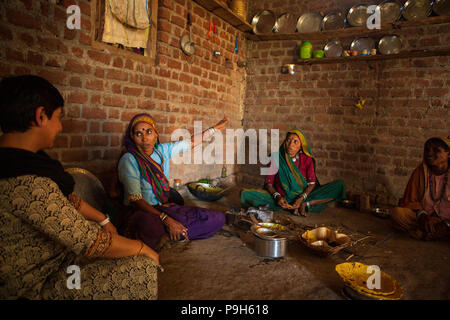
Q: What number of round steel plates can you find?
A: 11